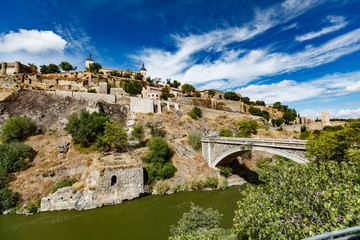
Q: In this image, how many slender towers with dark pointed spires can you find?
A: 2